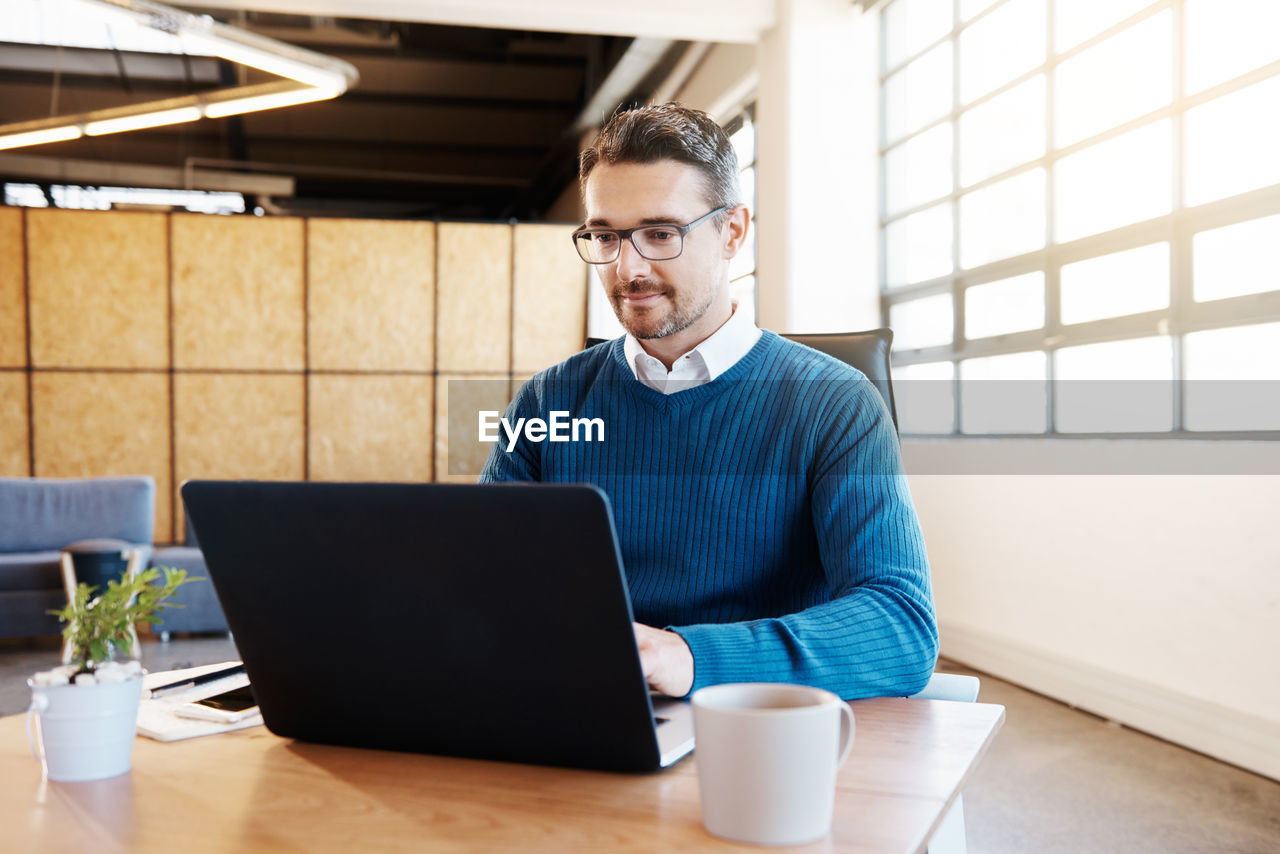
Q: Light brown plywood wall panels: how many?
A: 12